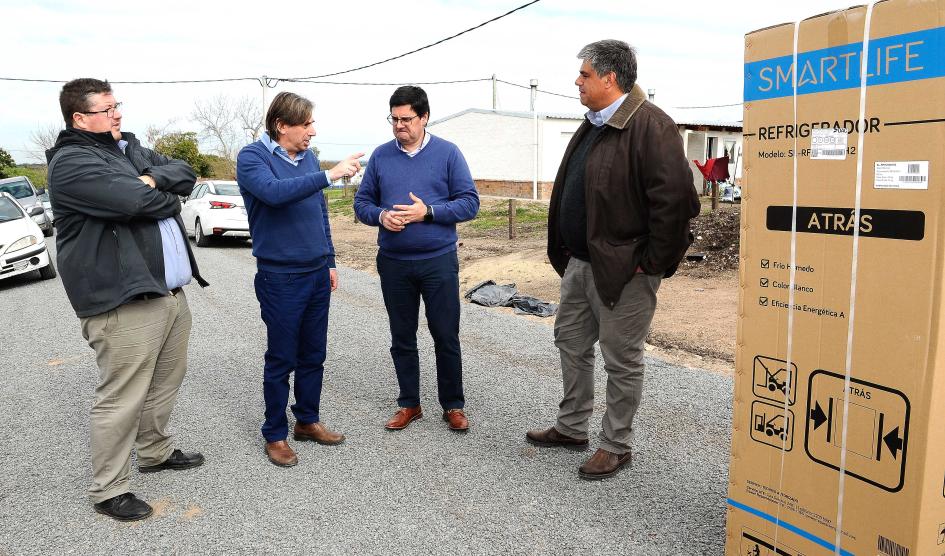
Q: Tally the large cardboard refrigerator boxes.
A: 1